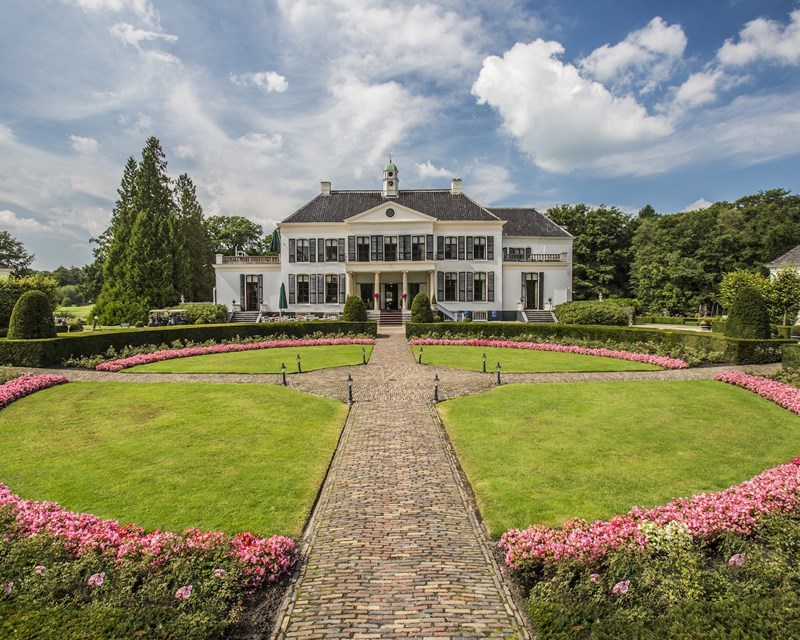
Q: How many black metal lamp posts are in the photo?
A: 8